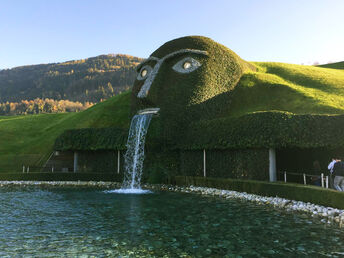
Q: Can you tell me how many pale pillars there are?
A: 4